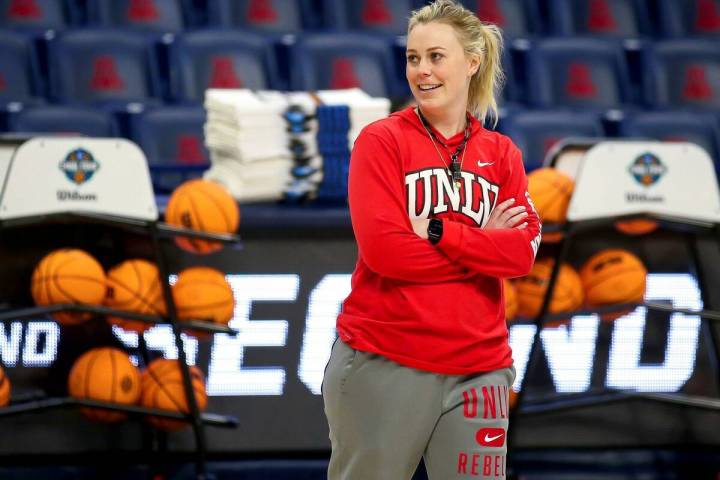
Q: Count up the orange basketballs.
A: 13